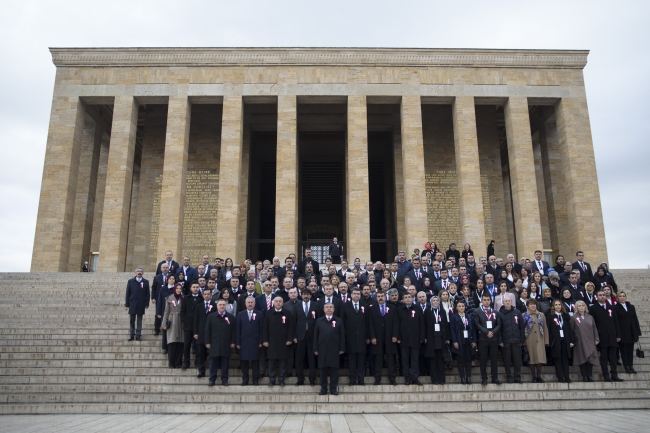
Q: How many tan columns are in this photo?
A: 10